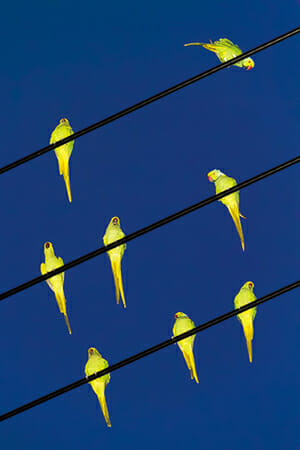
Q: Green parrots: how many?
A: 8